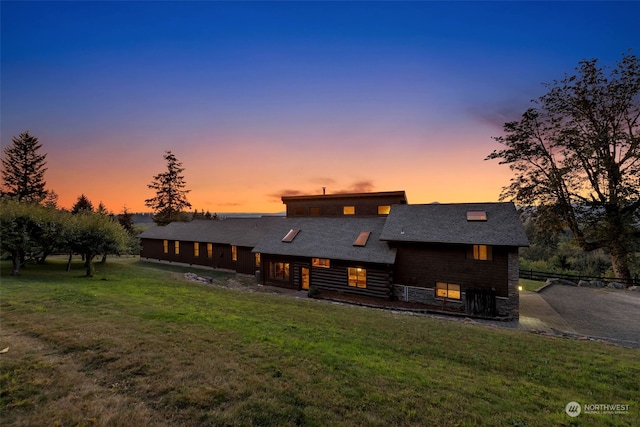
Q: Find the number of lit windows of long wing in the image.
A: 6